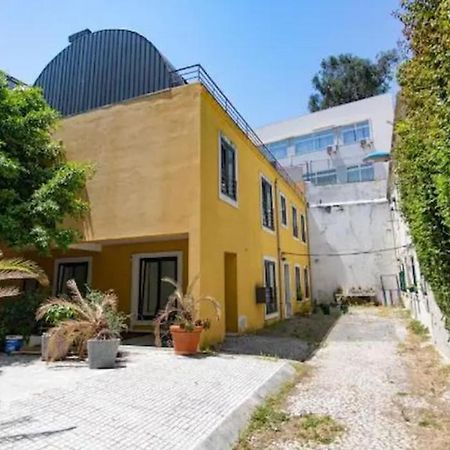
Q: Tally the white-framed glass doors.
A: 2